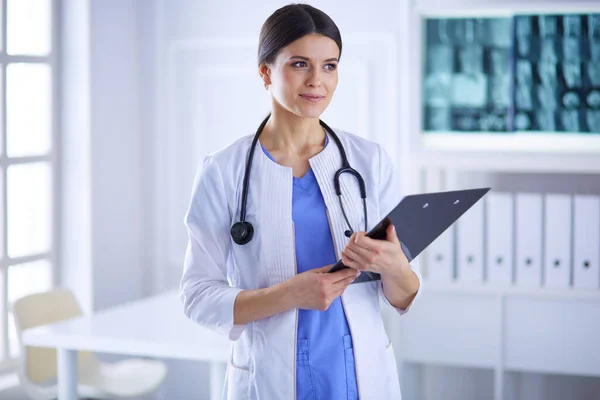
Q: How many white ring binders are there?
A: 6